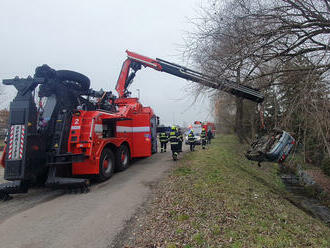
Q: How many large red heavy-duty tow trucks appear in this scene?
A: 1